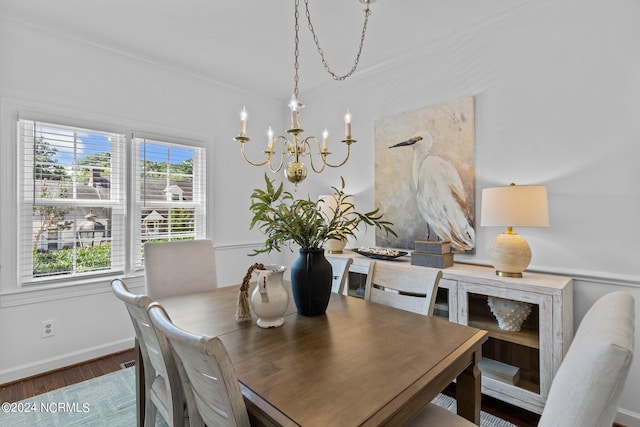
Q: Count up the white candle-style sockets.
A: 5